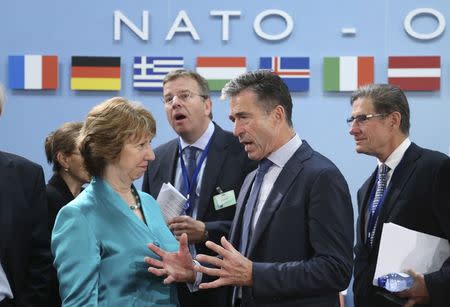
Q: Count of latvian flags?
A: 1